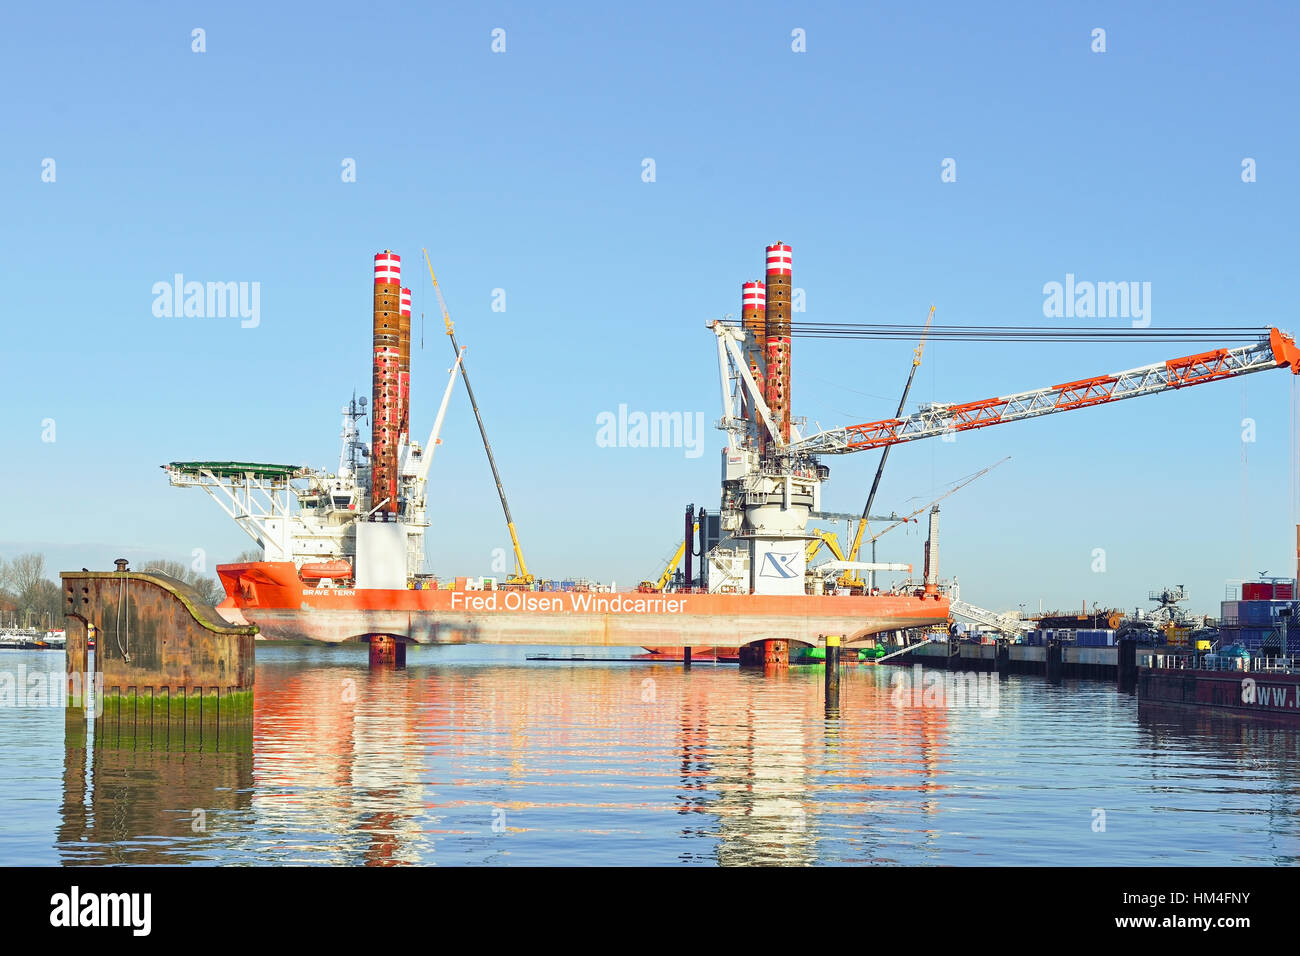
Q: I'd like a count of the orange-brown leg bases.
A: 2